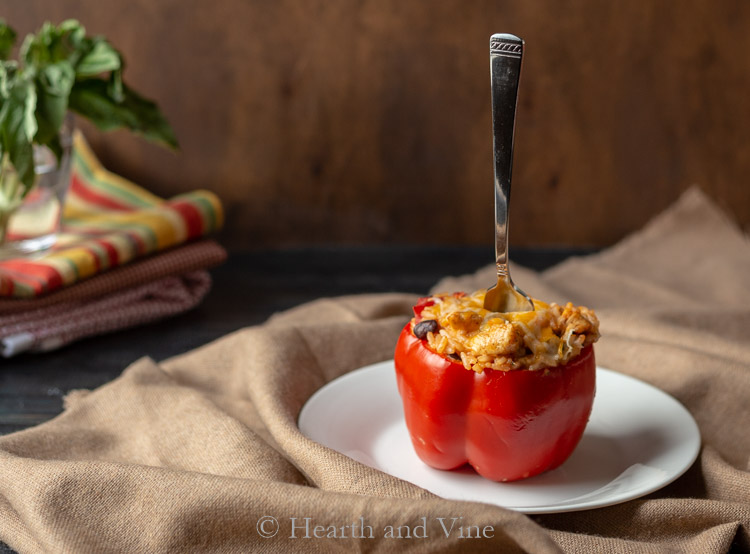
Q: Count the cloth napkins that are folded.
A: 3